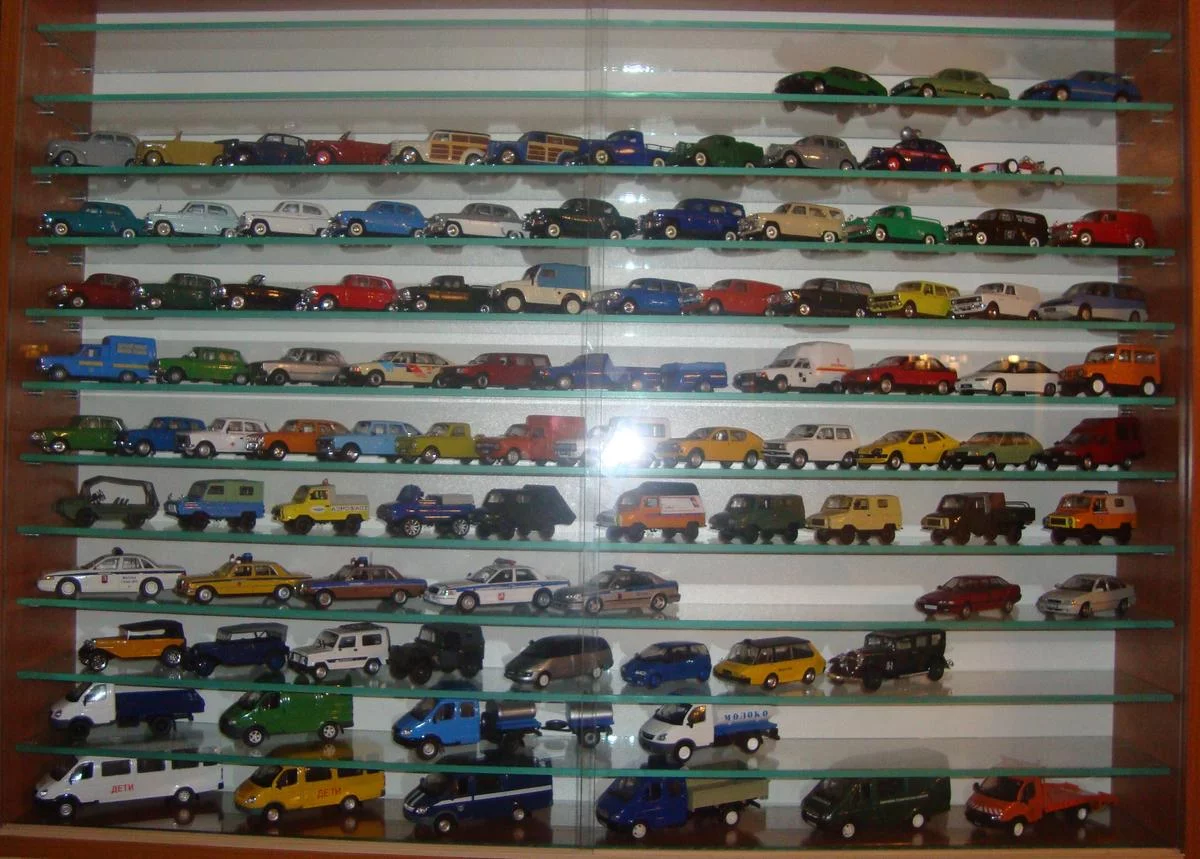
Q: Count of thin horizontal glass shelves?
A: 11